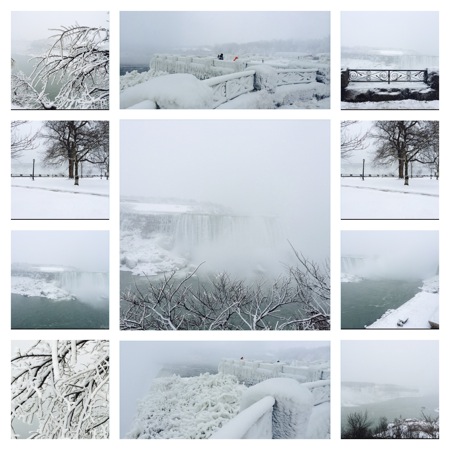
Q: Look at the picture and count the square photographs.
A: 9